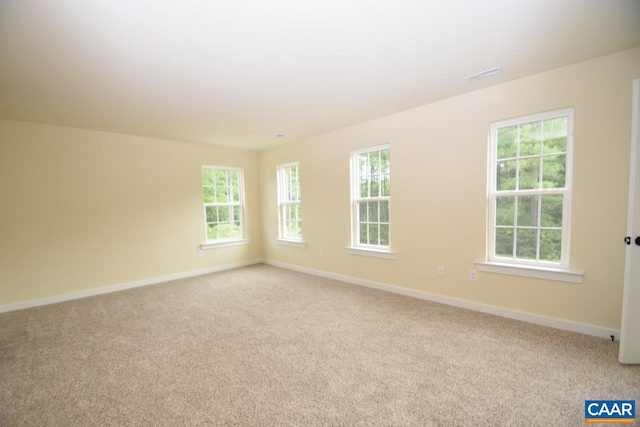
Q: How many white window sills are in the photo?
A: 4